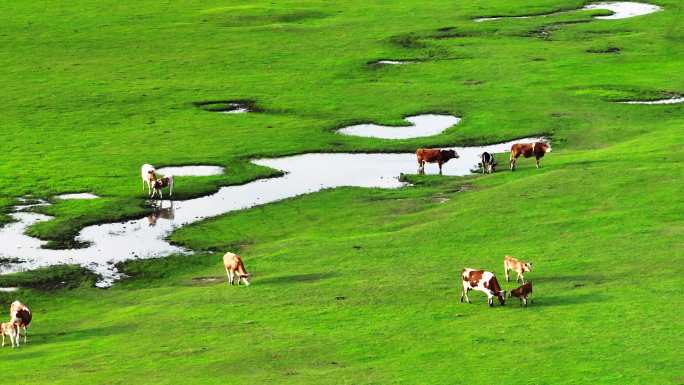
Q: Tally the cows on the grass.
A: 11